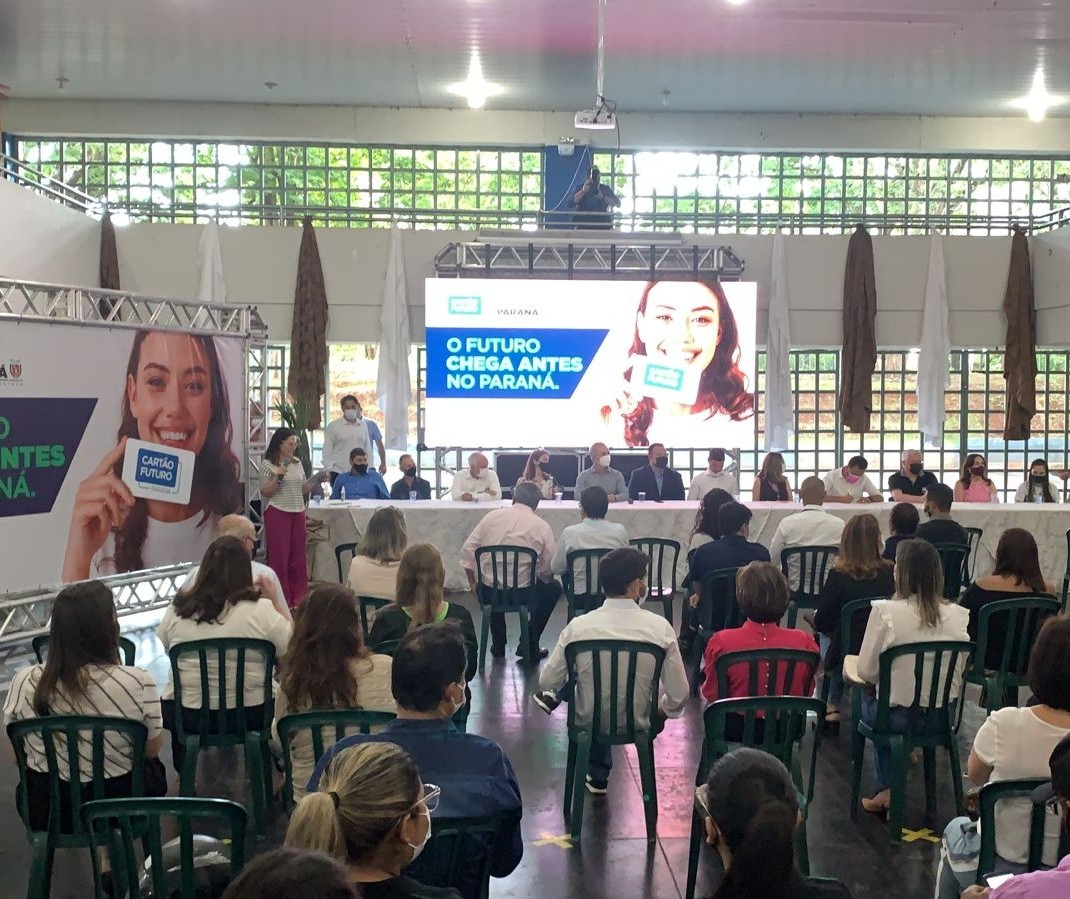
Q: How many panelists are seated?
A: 12